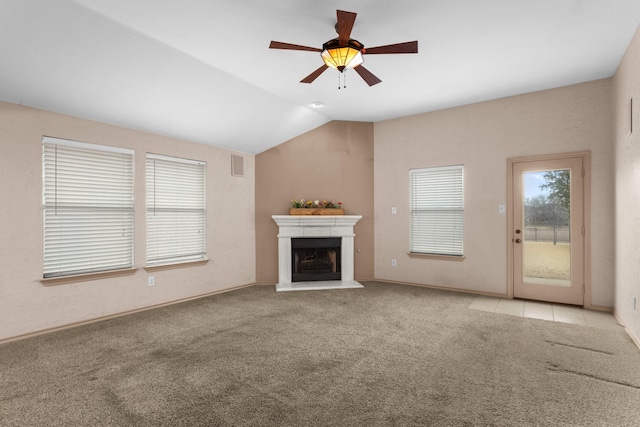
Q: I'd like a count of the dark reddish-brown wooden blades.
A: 5